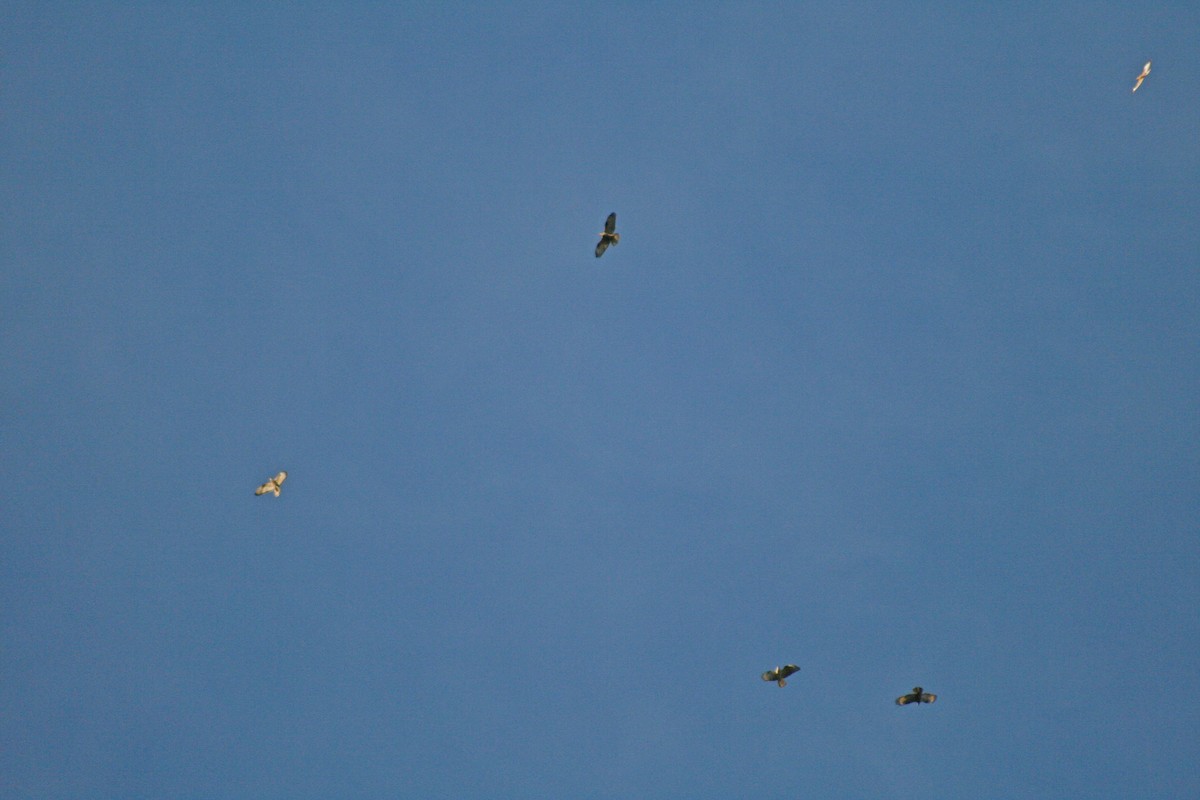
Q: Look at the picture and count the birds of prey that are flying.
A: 5